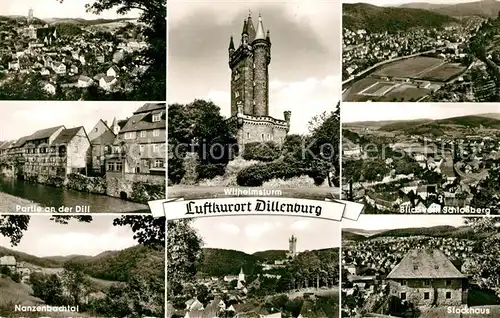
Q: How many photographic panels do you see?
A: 8